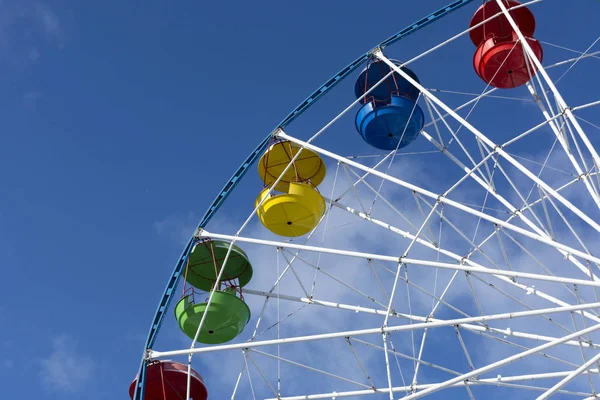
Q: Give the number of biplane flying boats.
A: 0